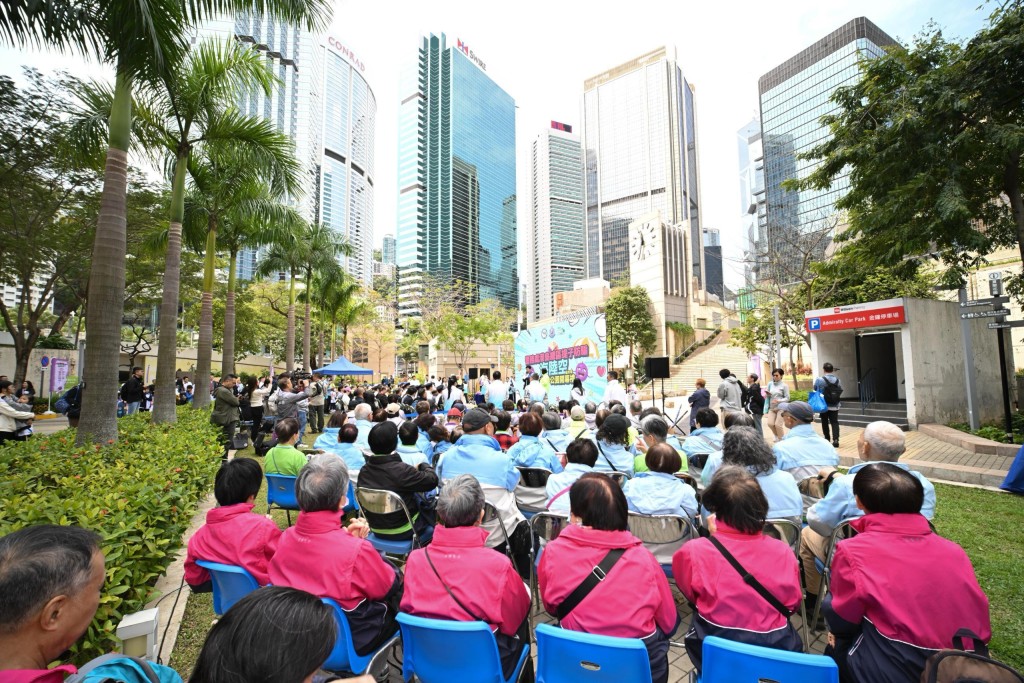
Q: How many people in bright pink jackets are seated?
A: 6